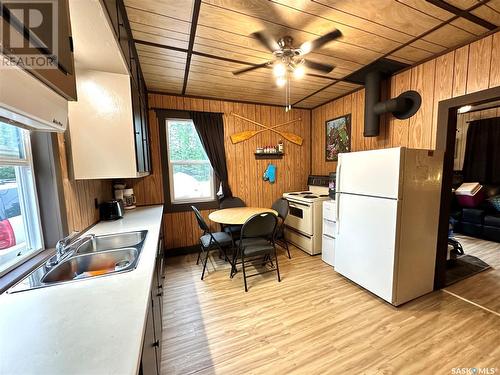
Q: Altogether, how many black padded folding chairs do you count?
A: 4